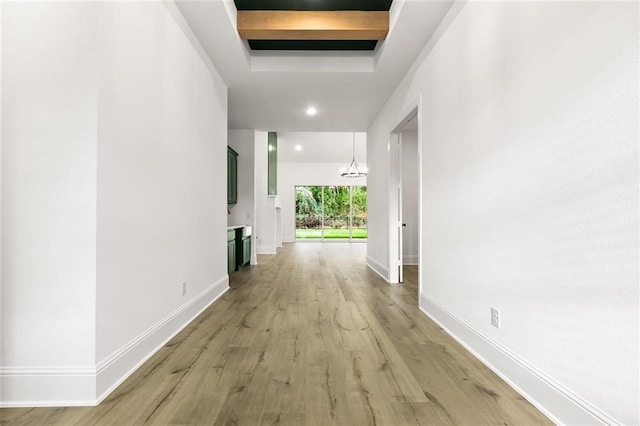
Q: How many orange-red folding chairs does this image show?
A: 0